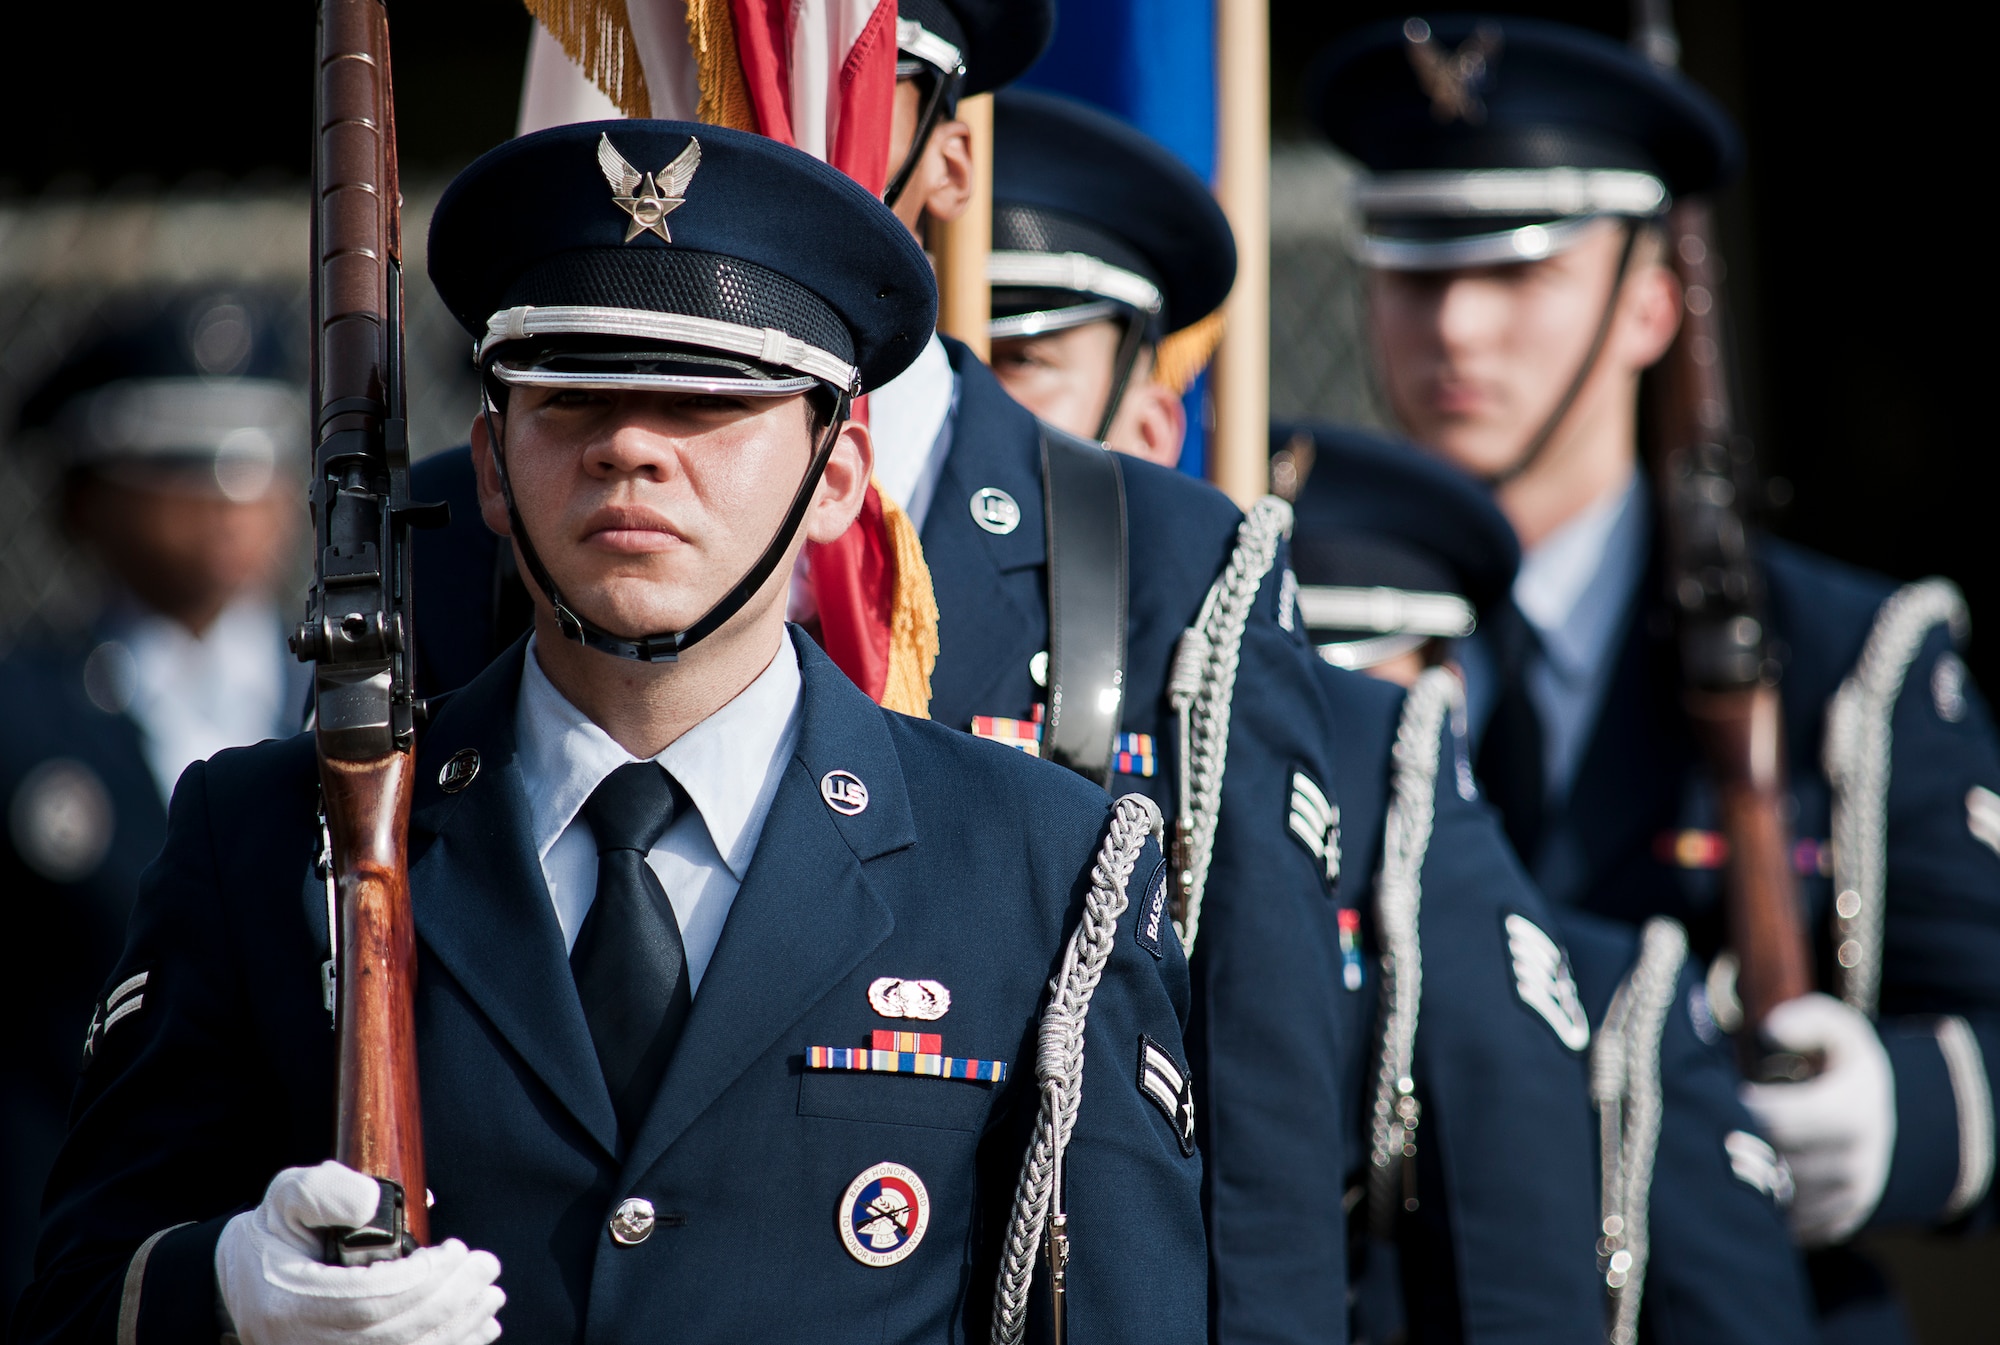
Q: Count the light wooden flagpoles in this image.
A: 2